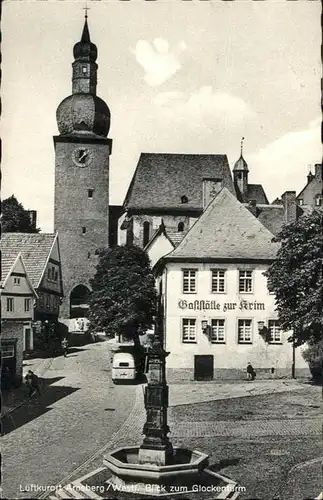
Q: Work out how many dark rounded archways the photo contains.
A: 1